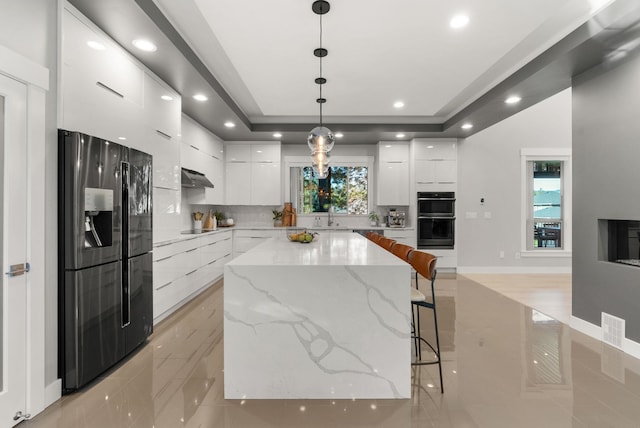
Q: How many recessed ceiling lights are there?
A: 10